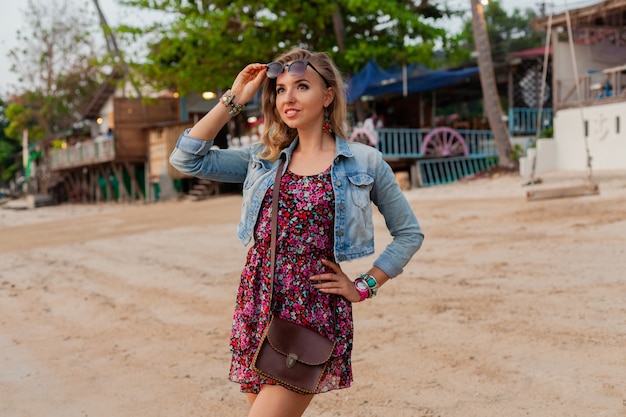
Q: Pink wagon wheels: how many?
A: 2